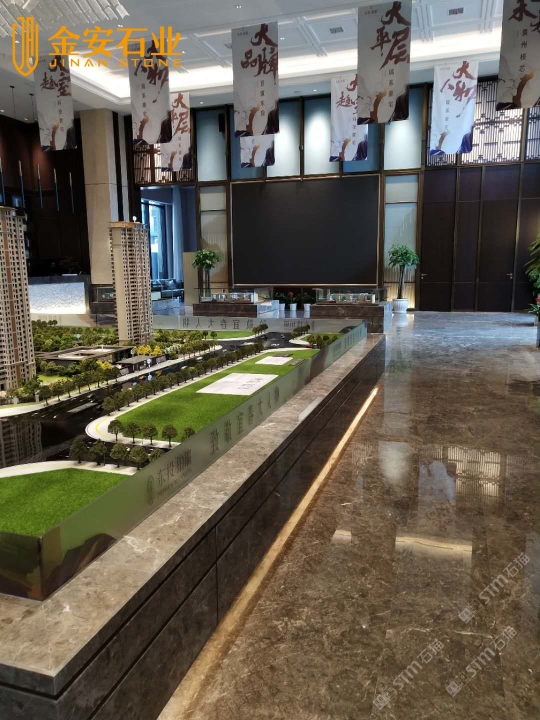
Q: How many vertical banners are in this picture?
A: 9